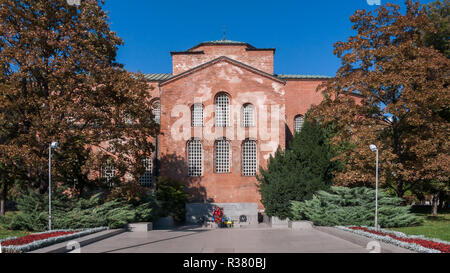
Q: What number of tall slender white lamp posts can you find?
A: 2